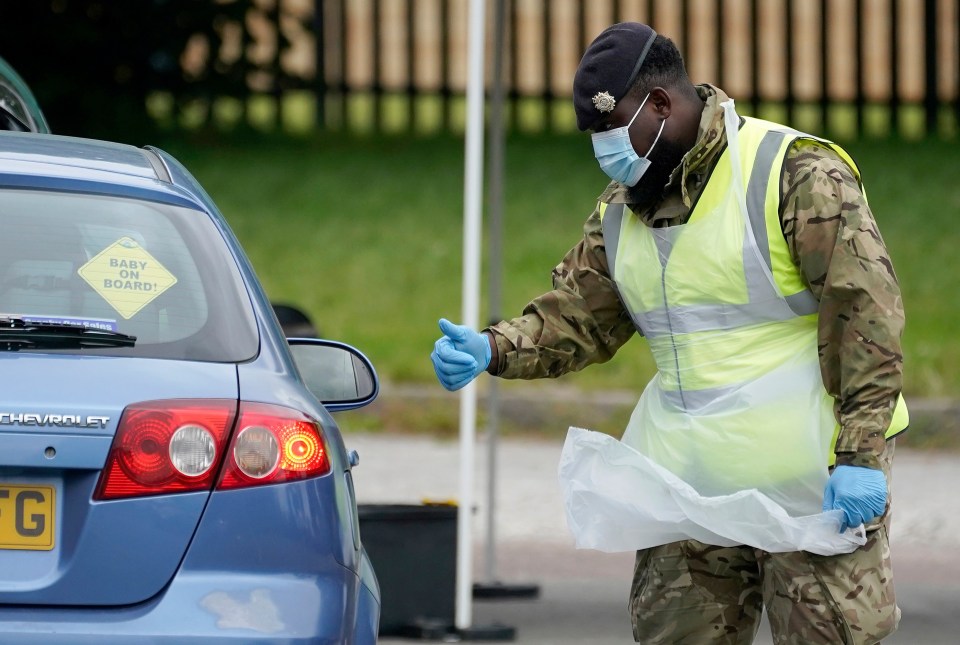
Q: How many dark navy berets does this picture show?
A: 1